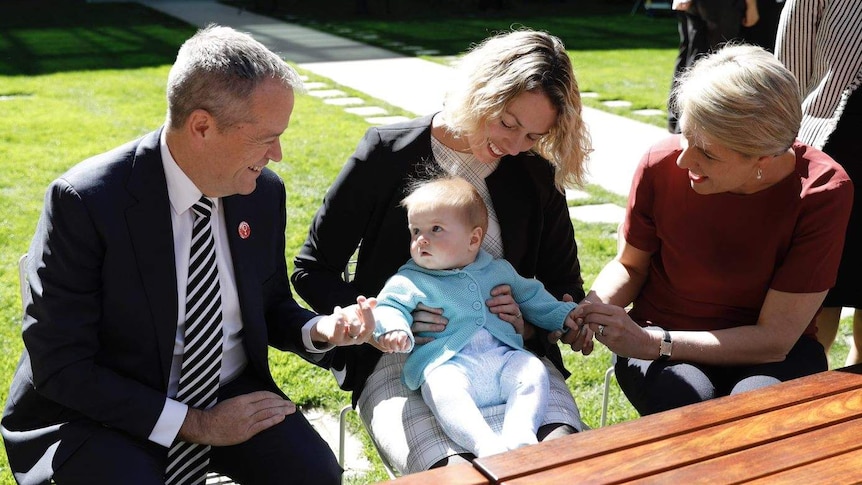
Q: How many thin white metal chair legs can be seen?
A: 2